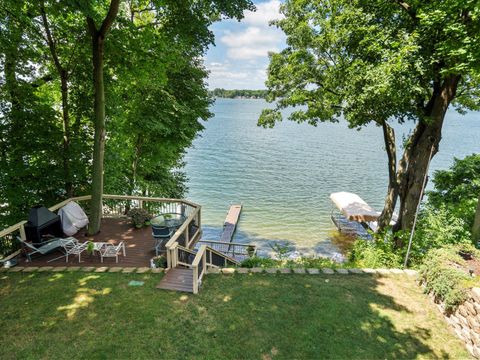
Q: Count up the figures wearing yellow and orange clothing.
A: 0